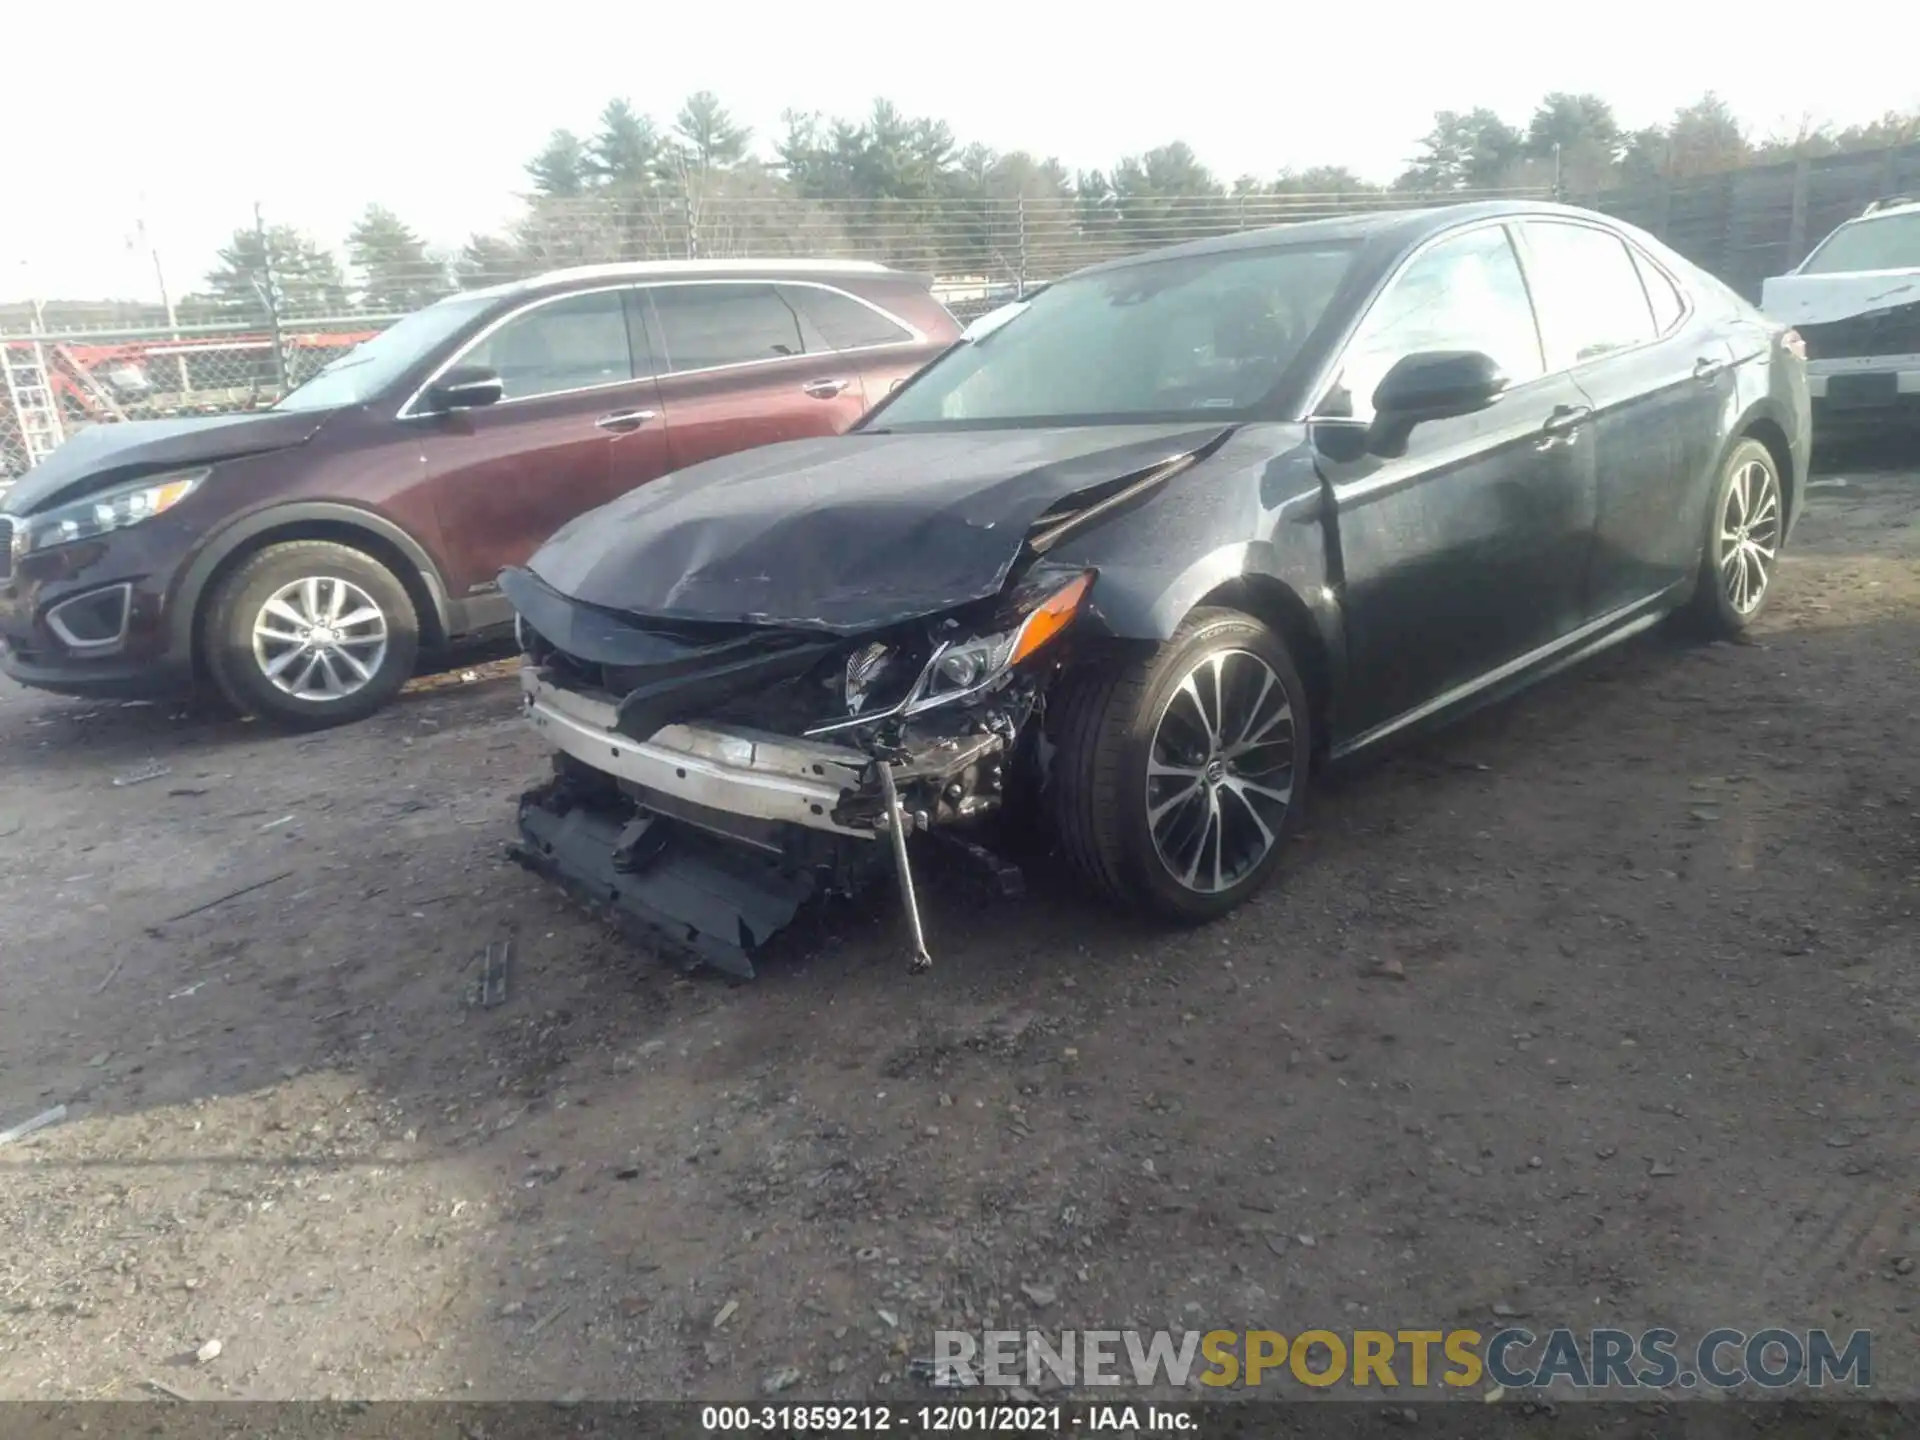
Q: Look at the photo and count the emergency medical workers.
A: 0